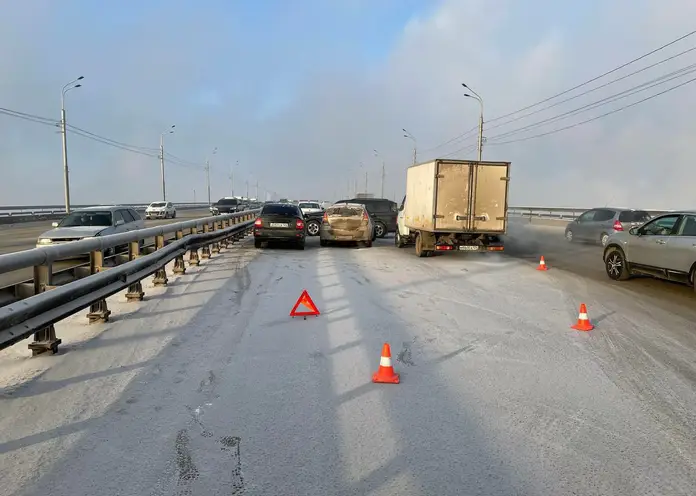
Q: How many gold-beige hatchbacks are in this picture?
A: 1